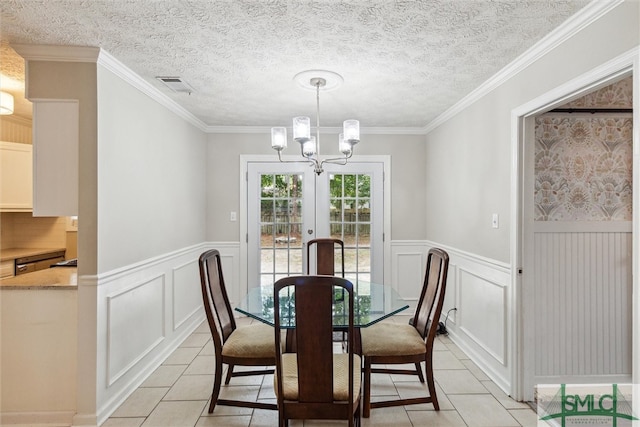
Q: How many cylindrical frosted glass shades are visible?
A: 5